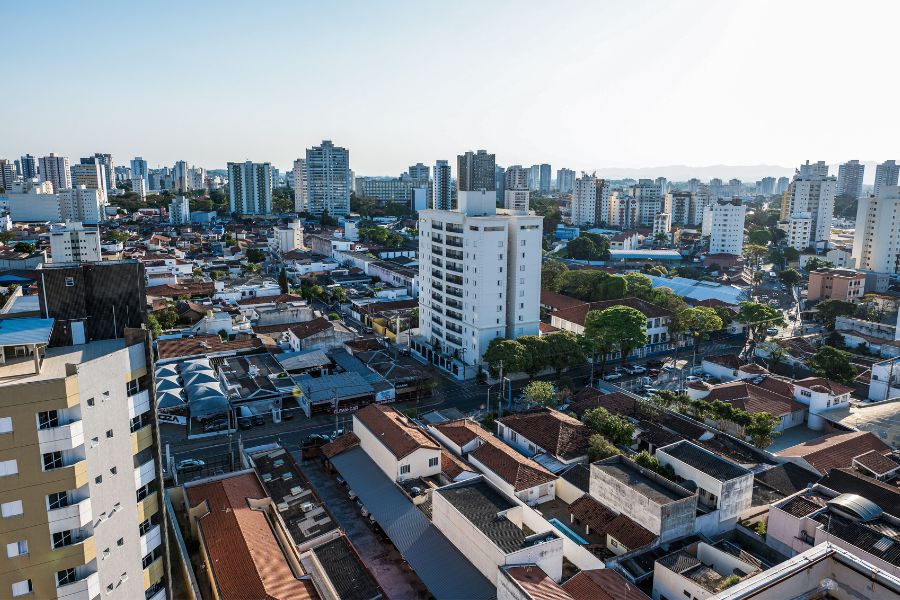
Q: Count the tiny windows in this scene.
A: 12